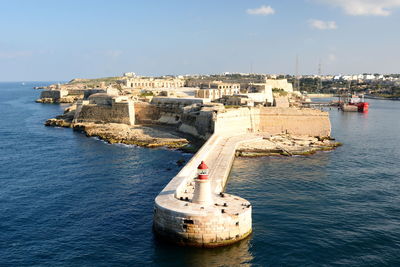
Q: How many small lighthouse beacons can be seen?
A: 1